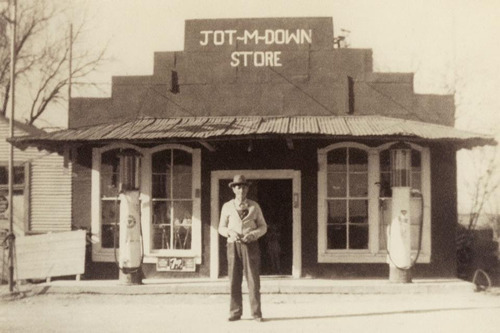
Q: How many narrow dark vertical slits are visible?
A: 2